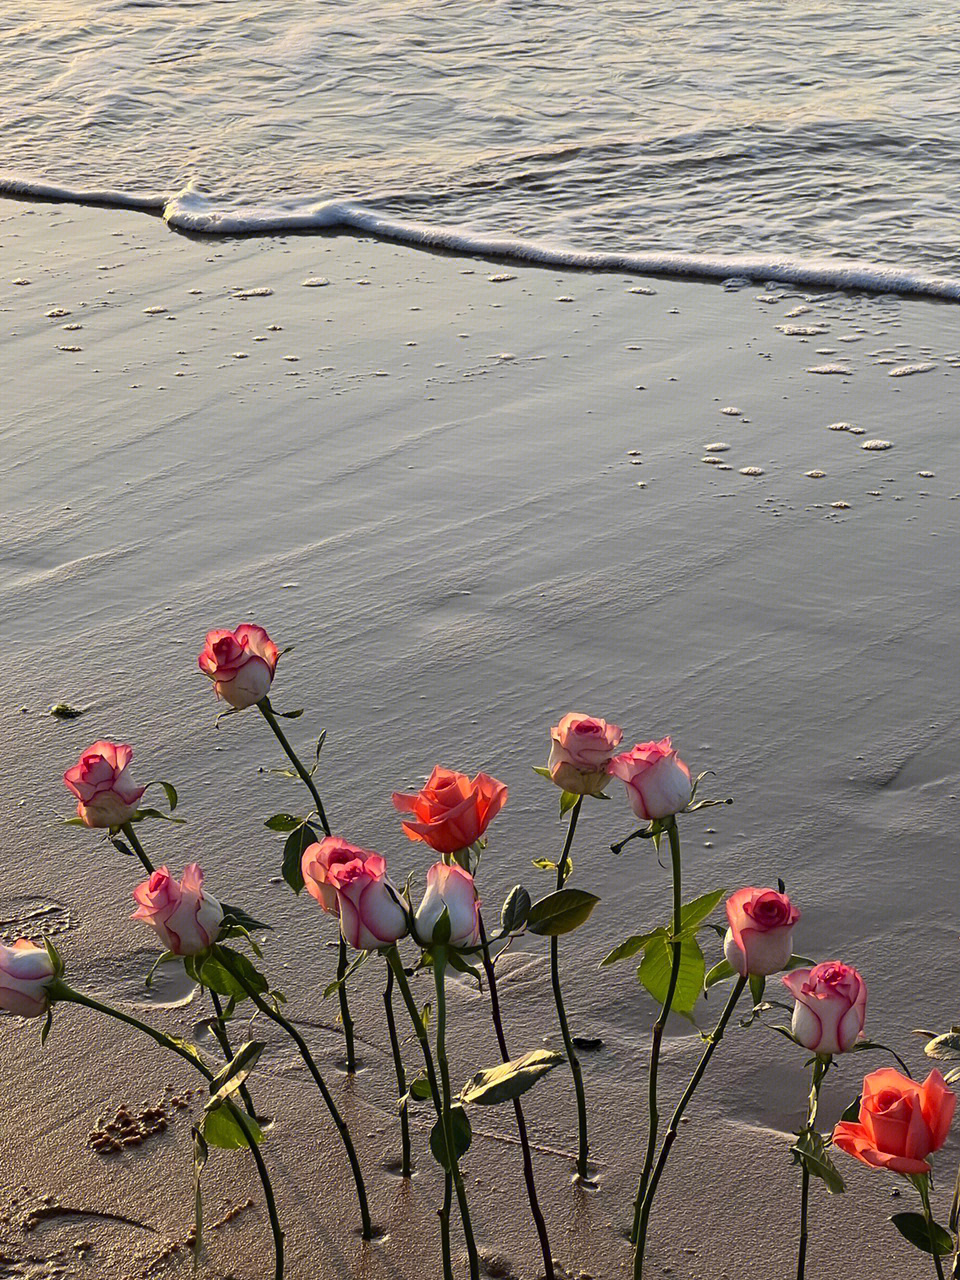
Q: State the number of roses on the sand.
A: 13